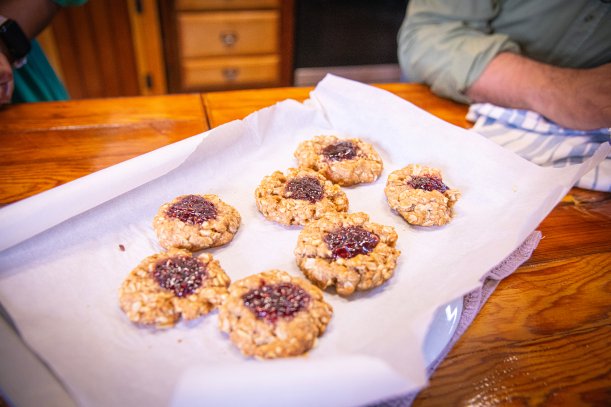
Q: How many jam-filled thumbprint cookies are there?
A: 7